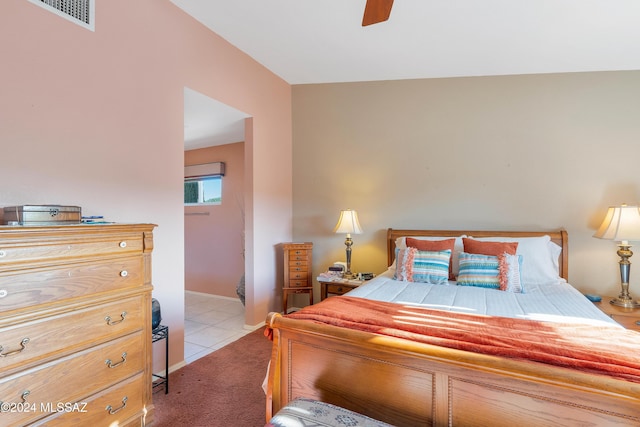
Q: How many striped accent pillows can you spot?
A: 2